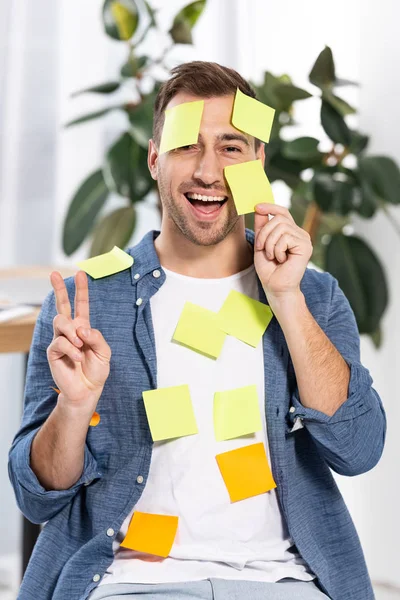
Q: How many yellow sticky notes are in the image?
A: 8